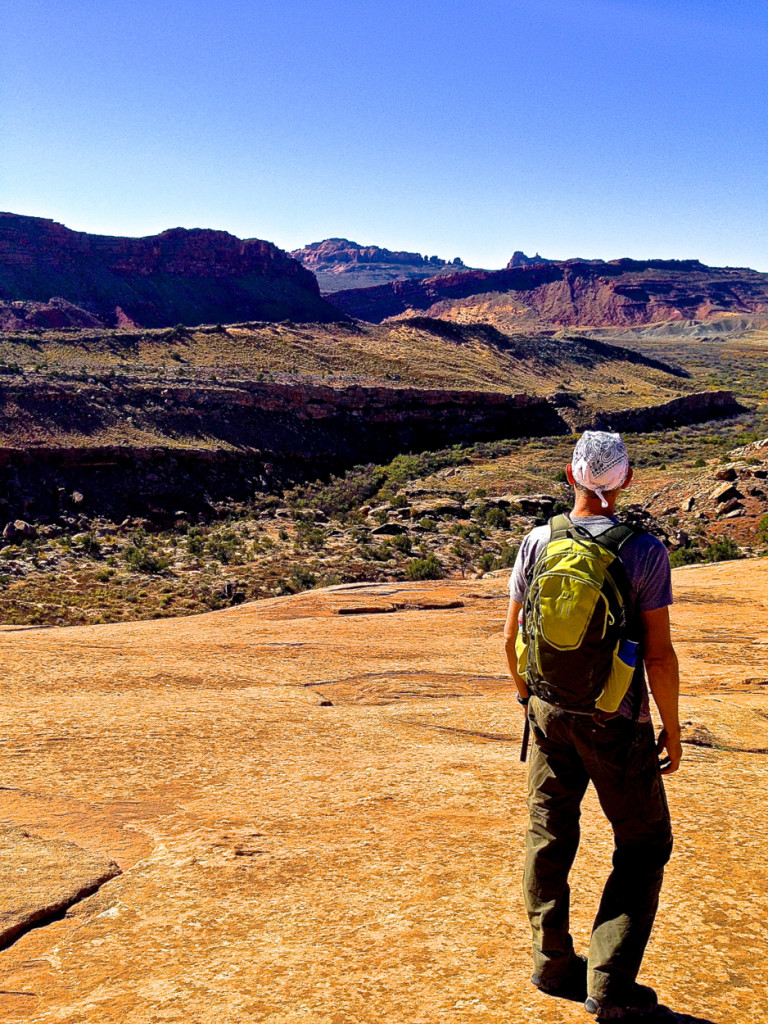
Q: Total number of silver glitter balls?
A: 0